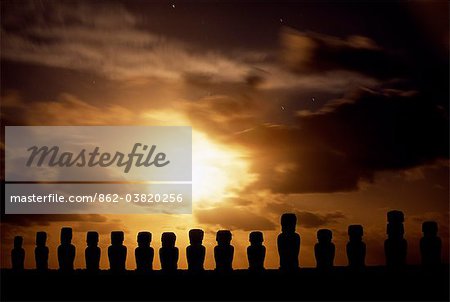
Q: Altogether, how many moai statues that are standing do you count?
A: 15